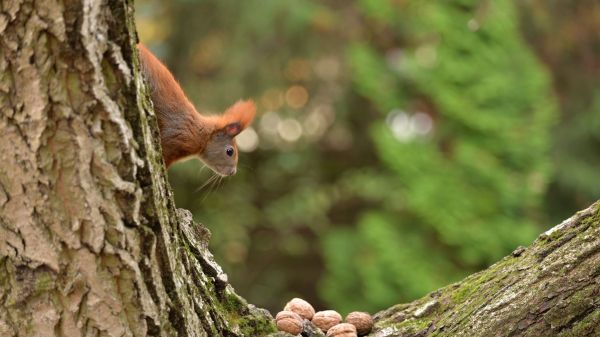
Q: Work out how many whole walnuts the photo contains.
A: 5